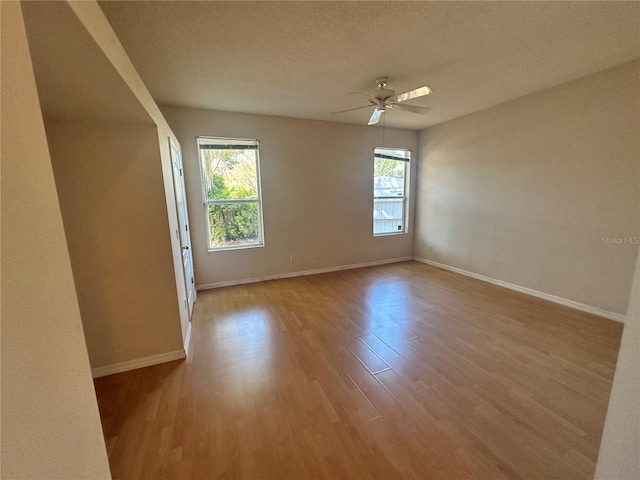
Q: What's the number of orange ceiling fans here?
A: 0